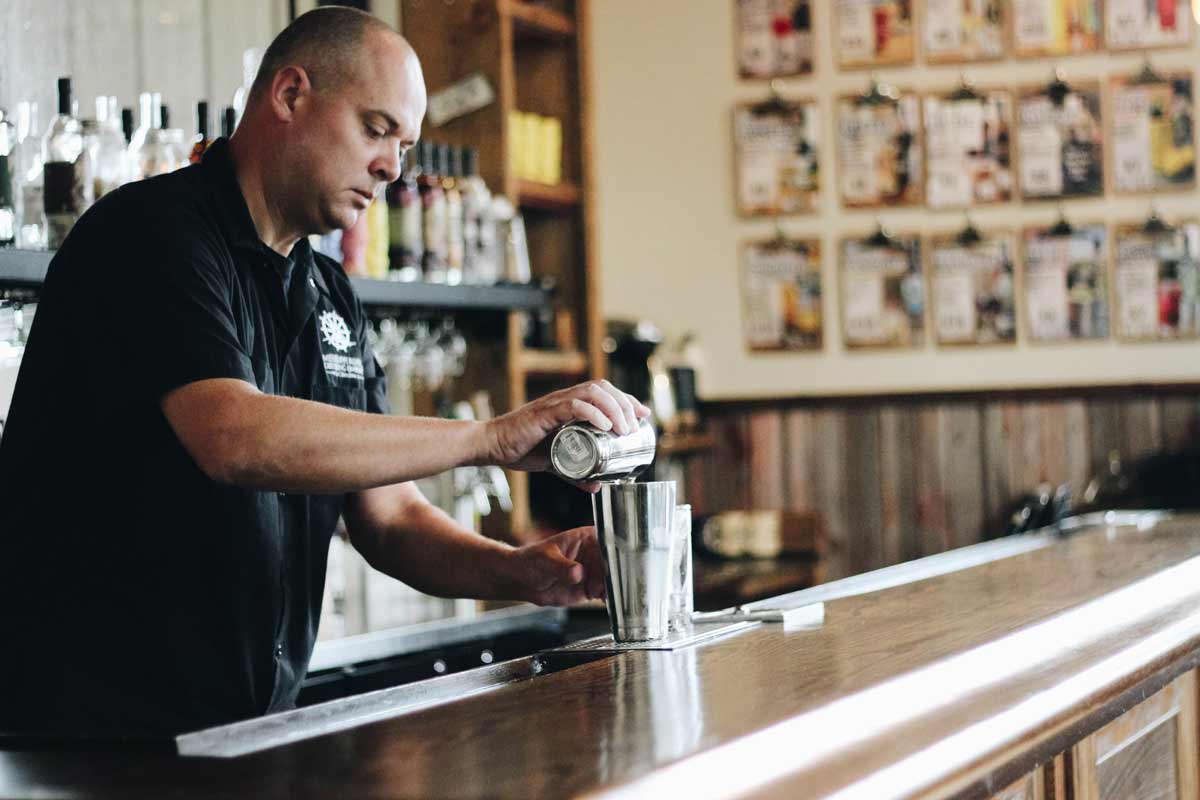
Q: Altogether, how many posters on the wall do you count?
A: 15